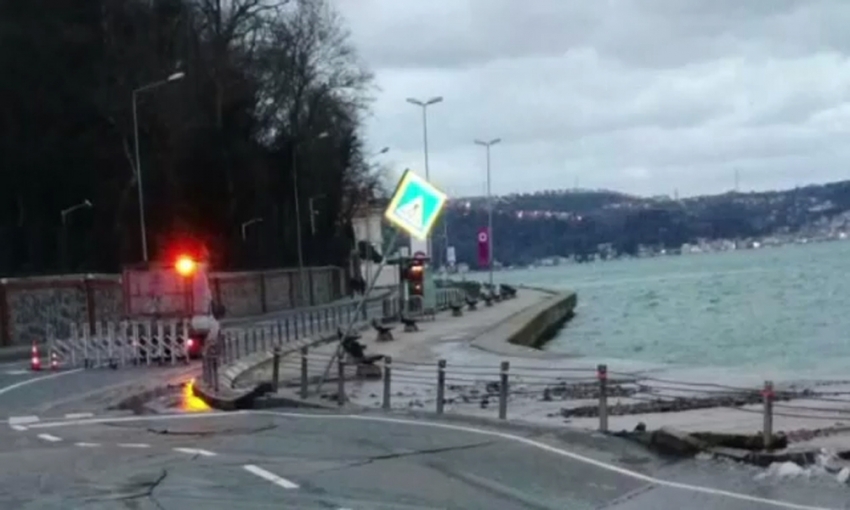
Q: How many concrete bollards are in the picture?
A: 8